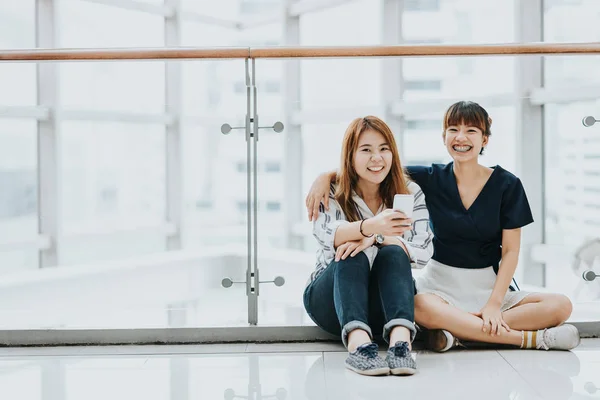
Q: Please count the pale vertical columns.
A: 5